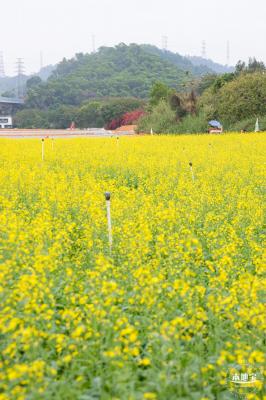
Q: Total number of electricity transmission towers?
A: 7